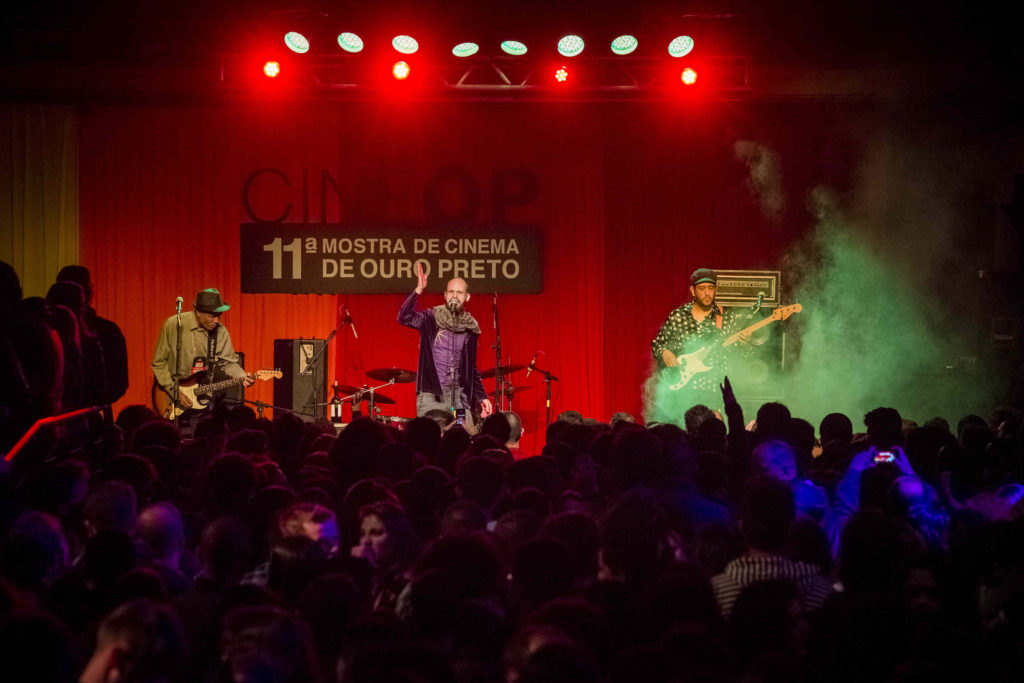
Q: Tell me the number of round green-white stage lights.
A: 8